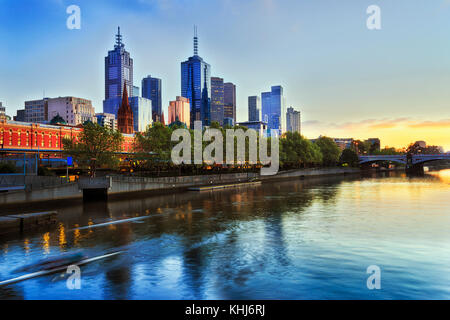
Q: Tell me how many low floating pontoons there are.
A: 2